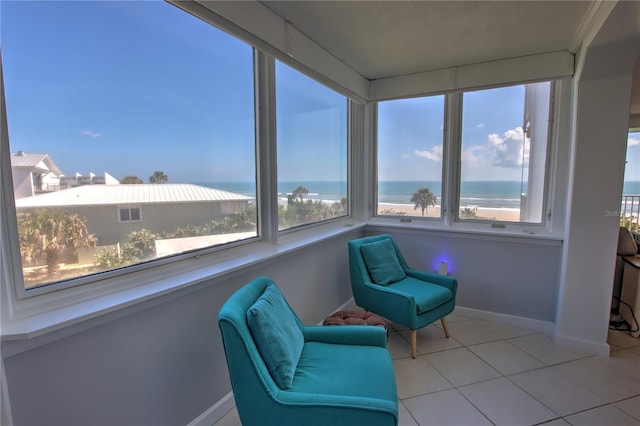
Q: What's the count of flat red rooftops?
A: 0